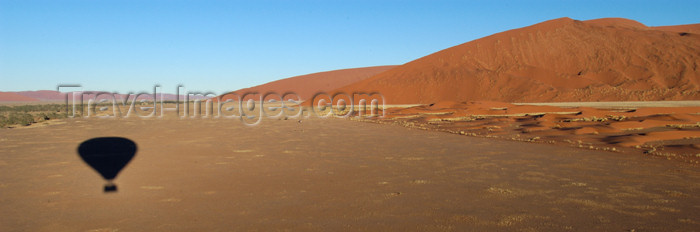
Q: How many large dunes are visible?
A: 2